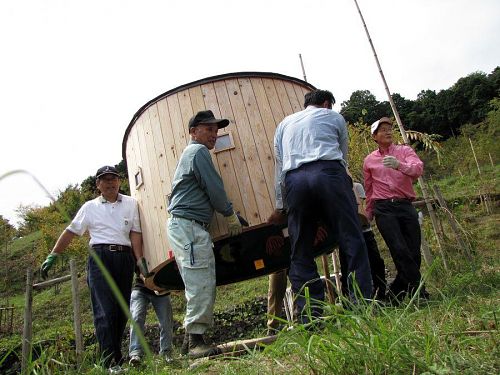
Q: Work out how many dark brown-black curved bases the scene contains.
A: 1